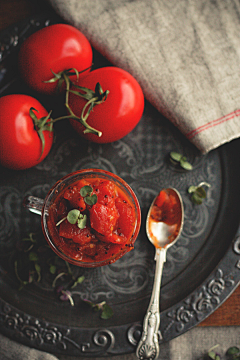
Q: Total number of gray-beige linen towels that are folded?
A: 1